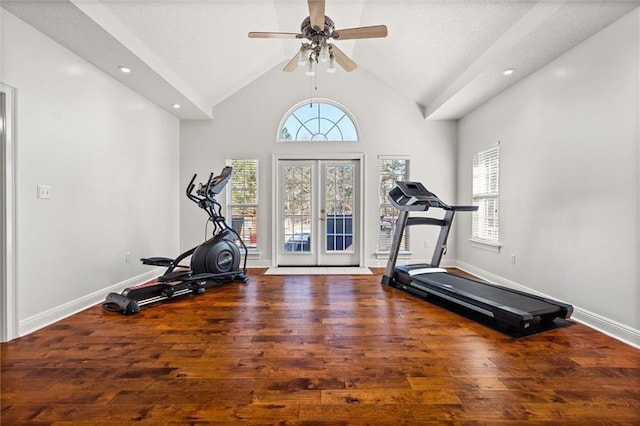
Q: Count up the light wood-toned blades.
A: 5